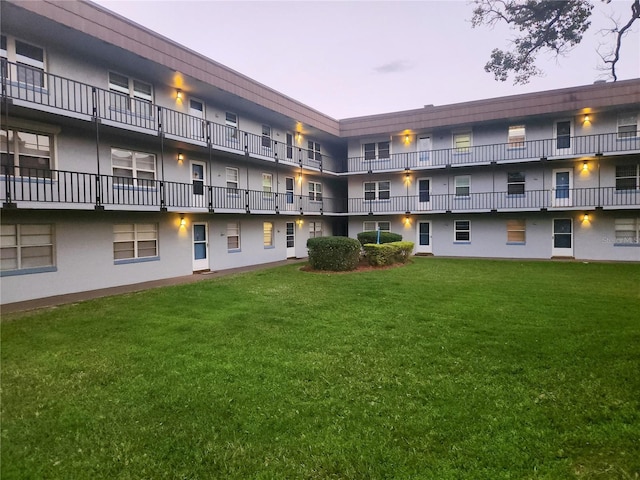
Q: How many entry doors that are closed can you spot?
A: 12